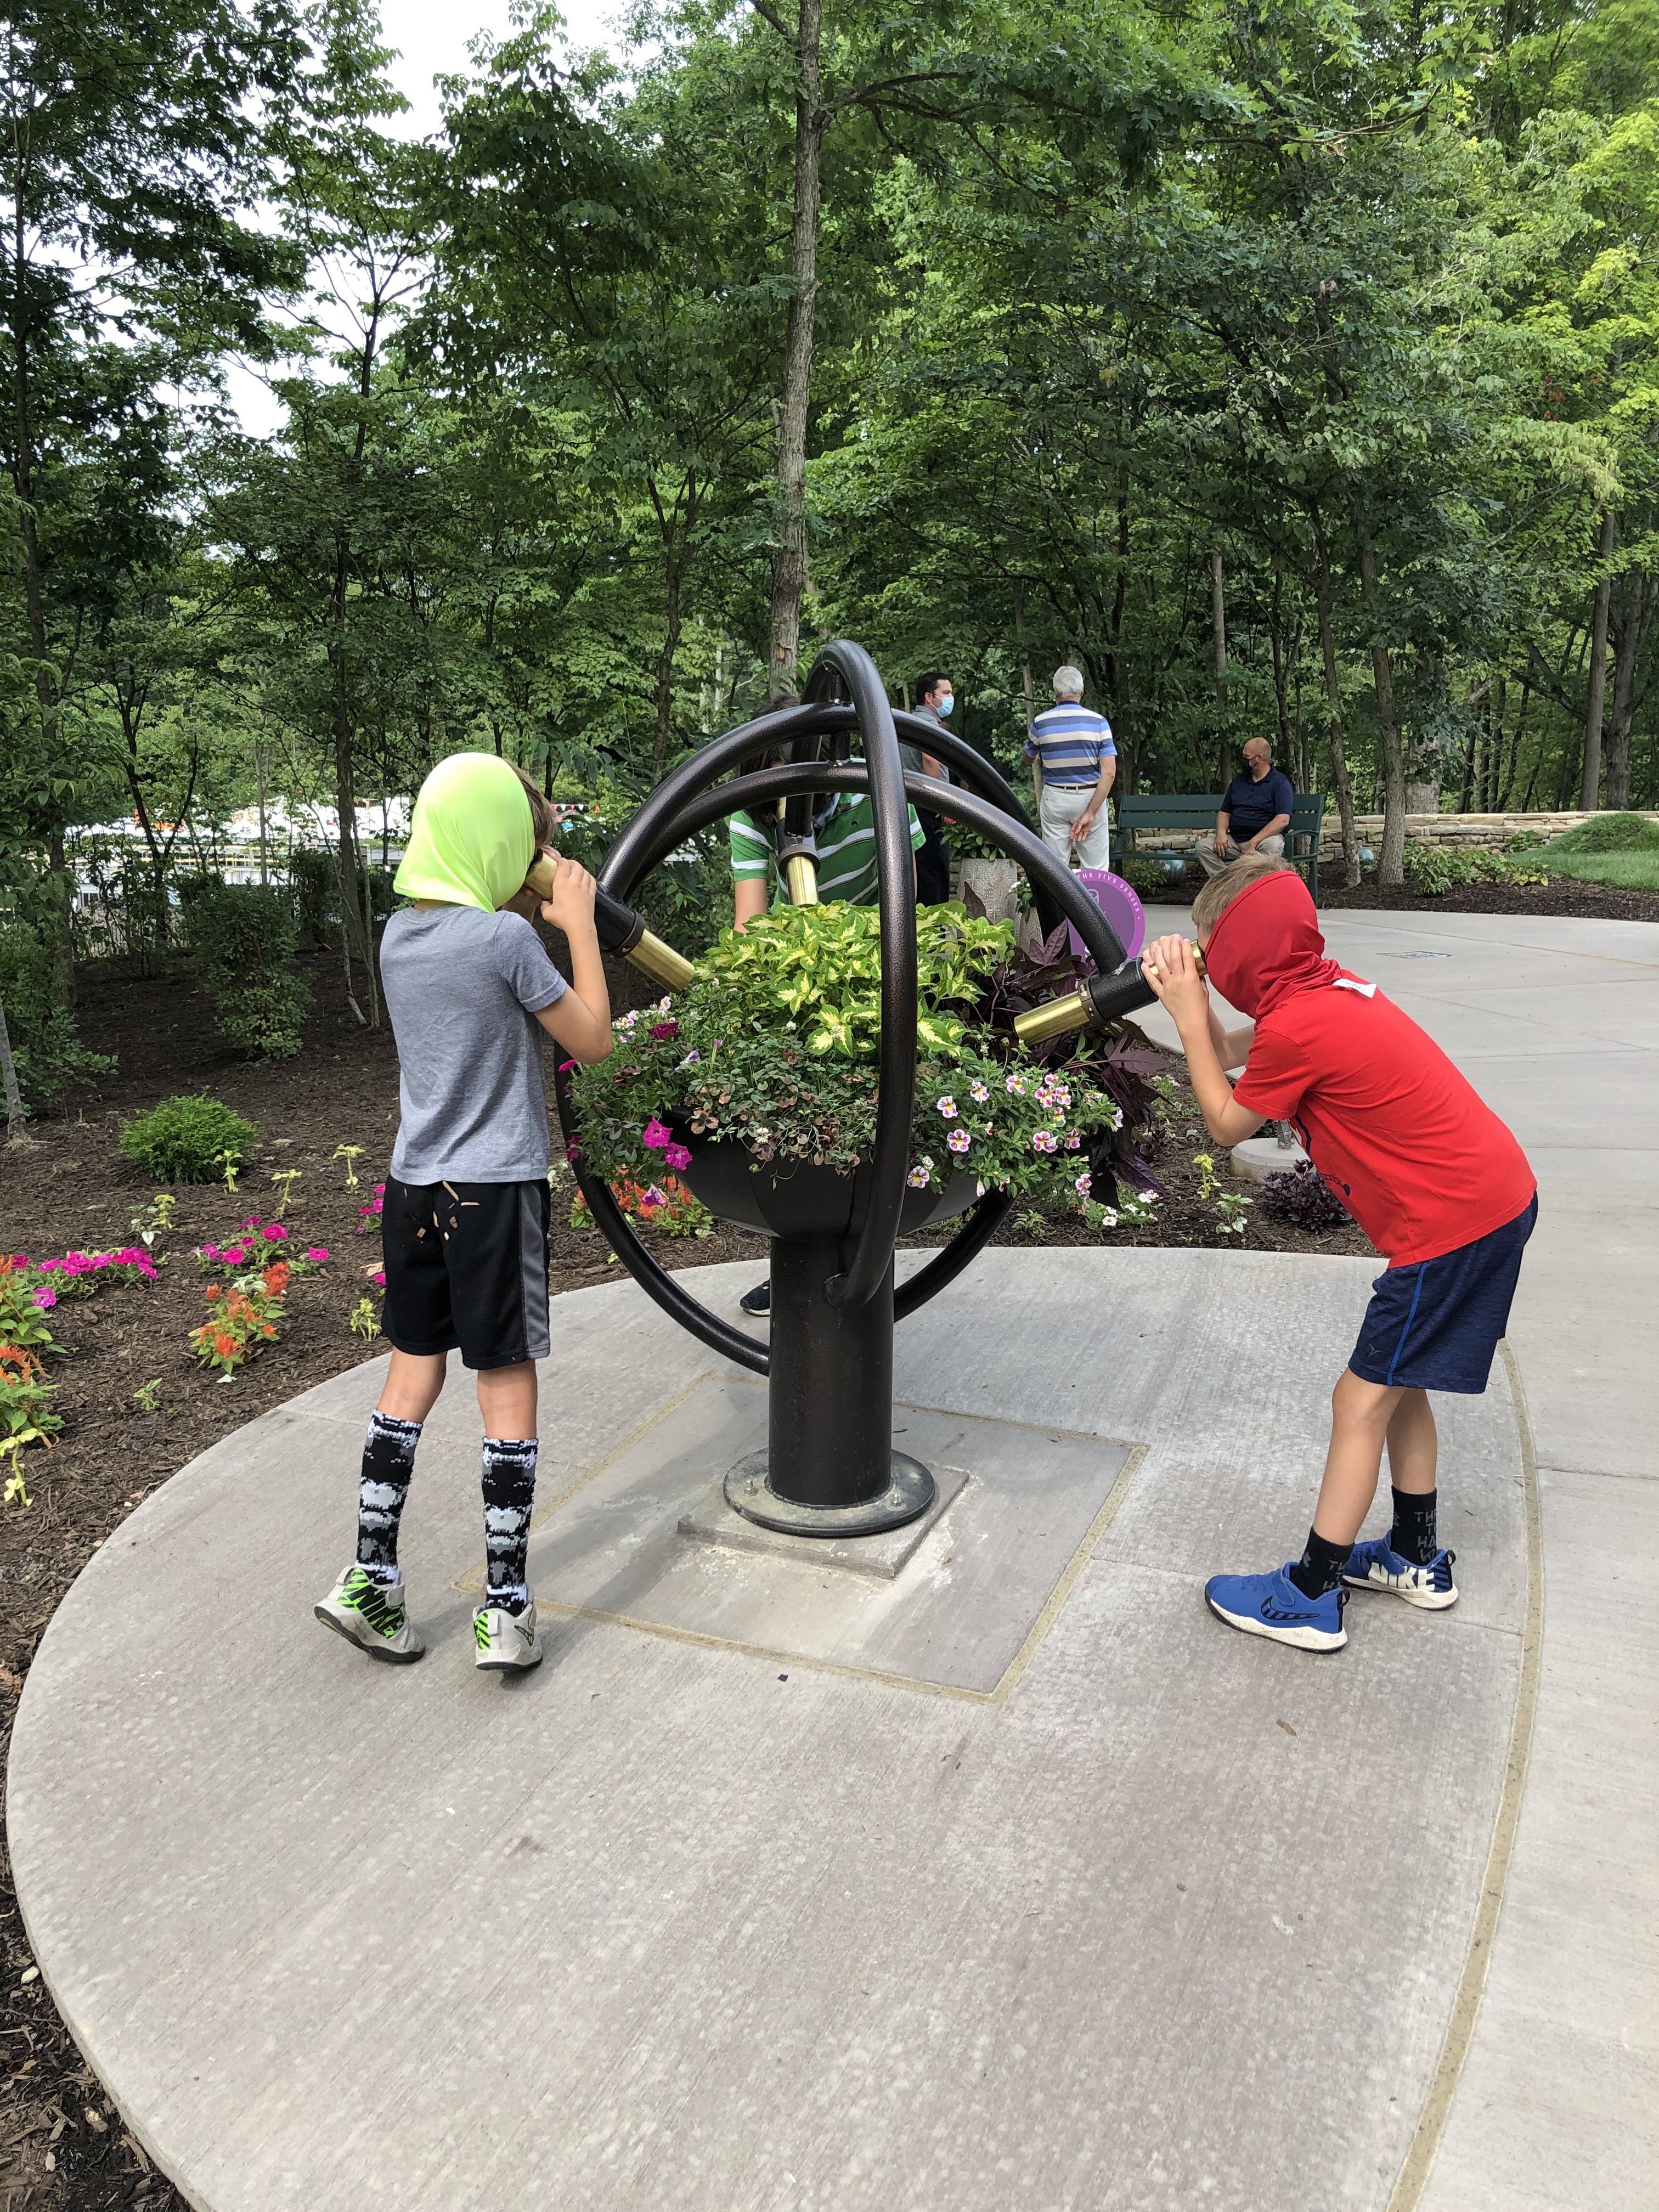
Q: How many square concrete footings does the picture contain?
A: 1